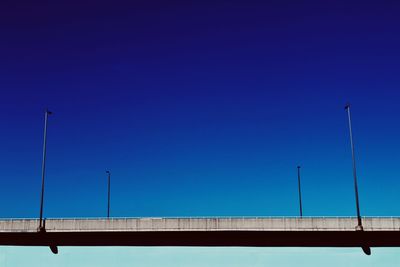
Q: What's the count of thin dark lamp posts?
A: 4